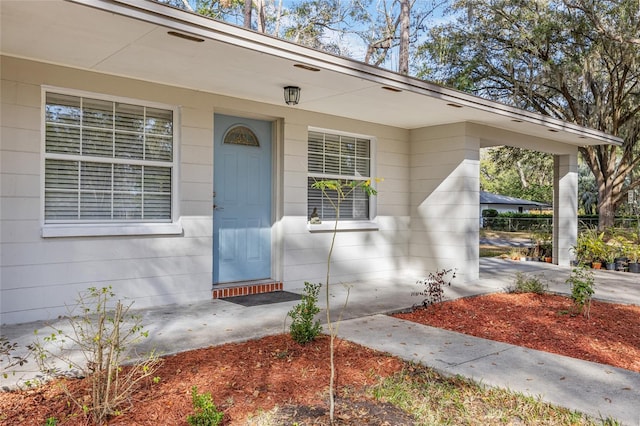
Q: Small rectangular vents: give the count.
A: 7